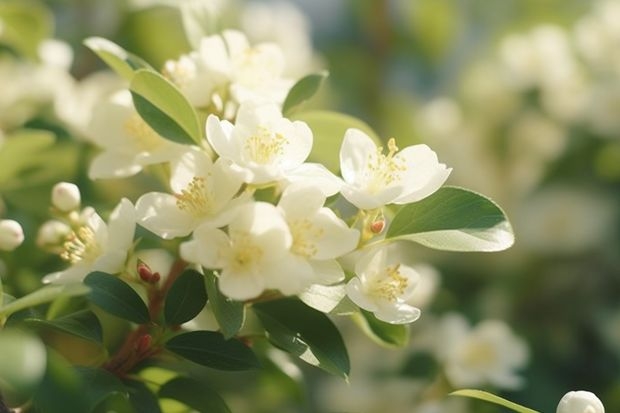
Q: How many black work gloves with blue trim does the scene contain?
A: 0